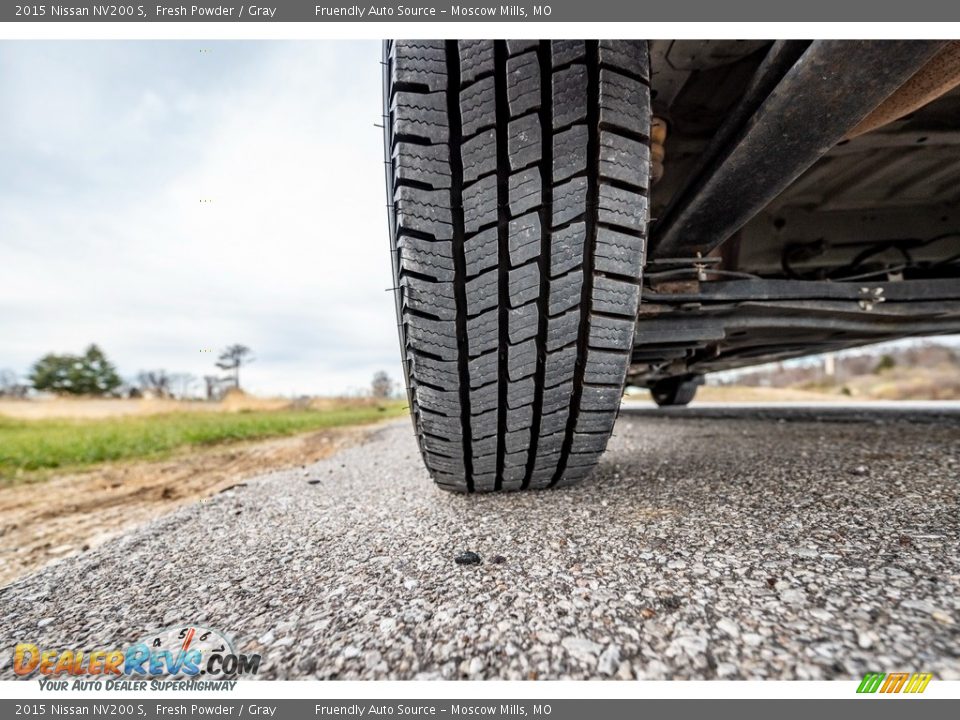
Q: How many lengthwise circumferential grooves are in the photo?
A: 4